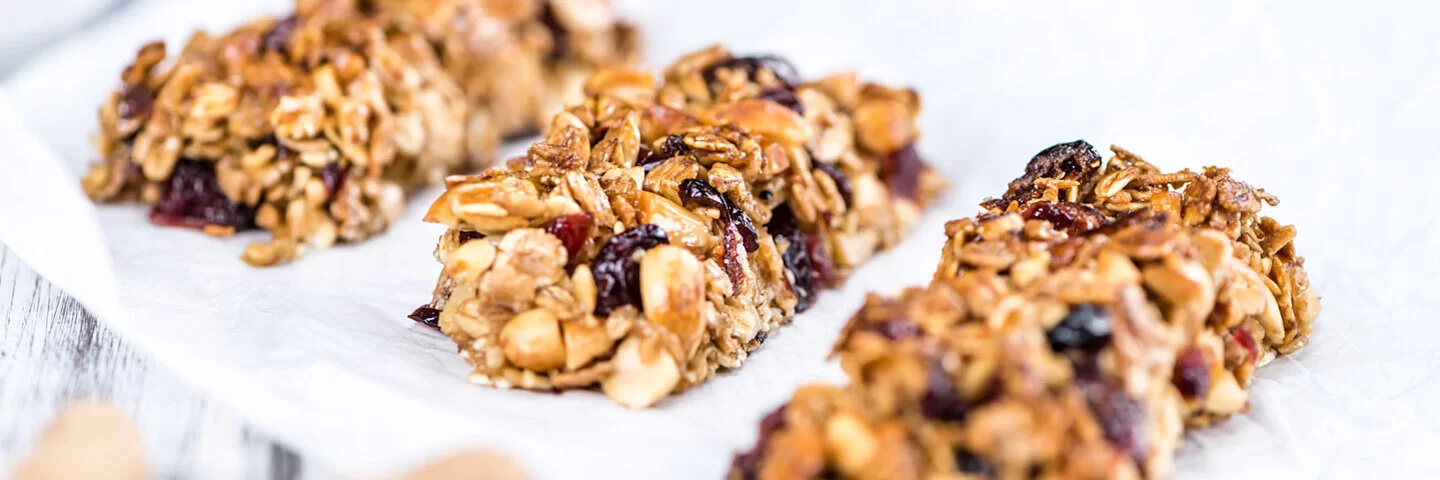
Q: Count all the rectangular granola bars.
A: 3